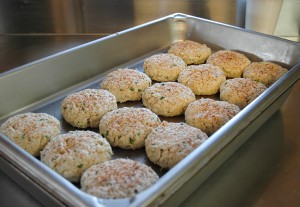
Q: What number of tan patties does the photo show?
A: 15